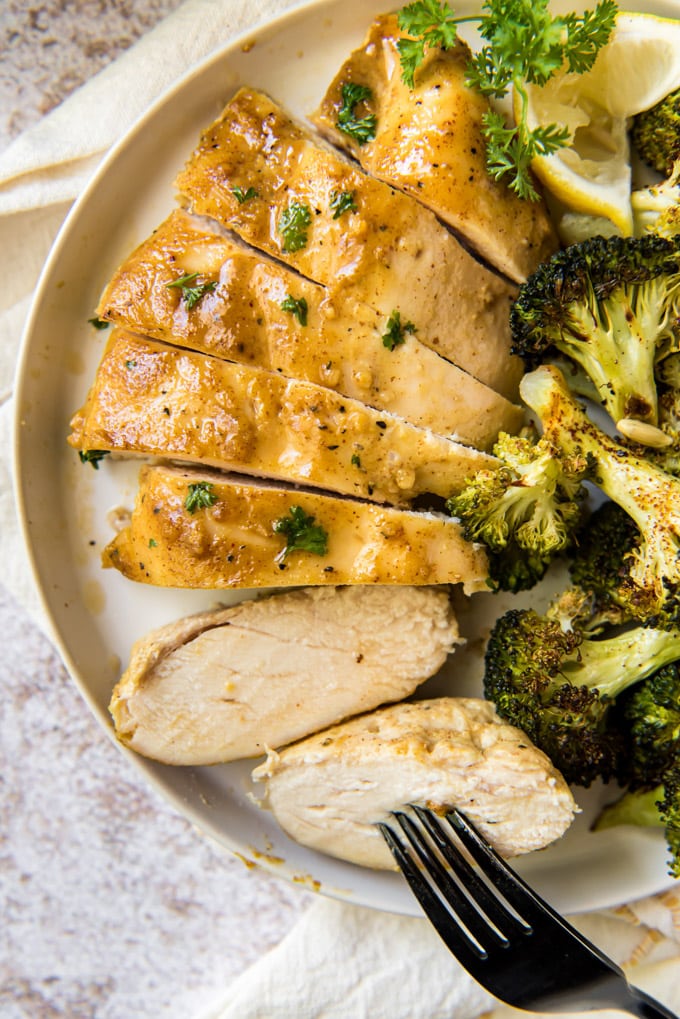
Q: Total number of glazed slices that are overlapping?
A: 5